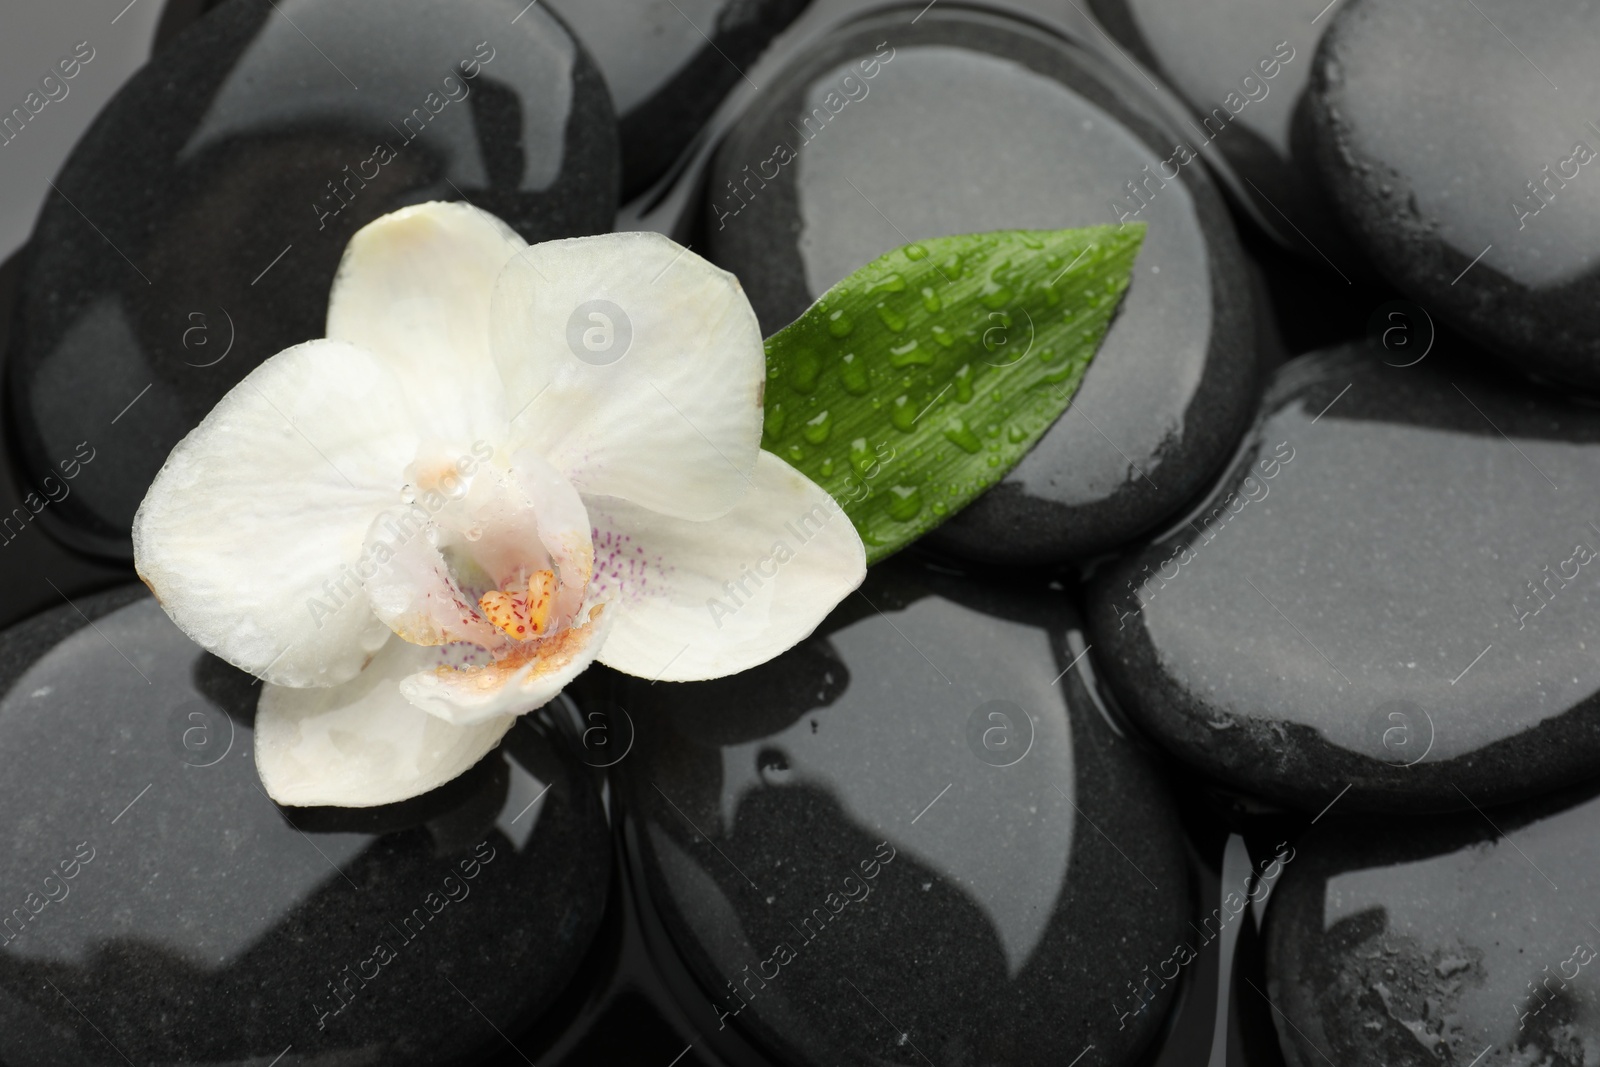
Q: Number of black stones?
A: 9